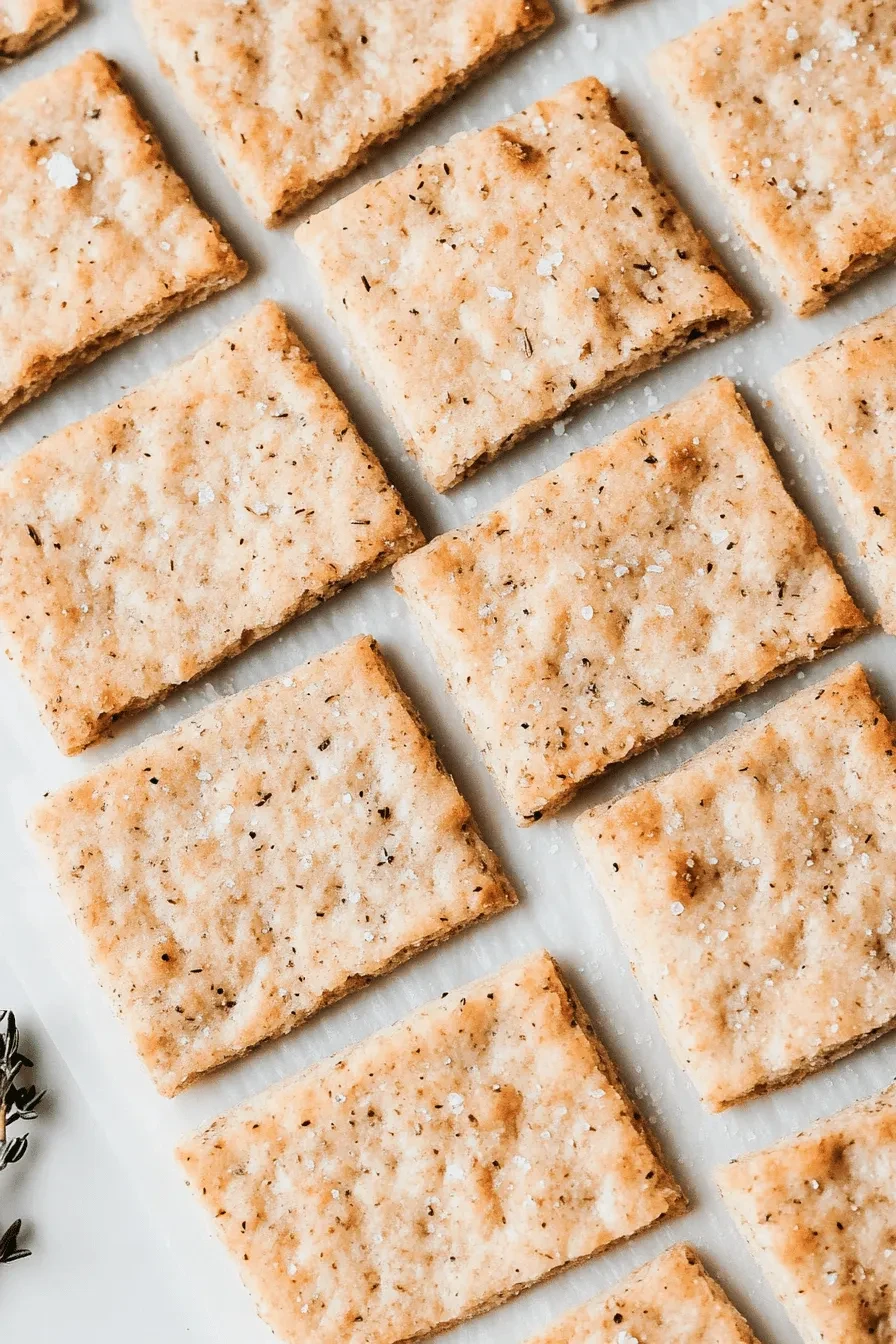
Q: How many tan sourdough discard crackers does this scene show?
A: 14